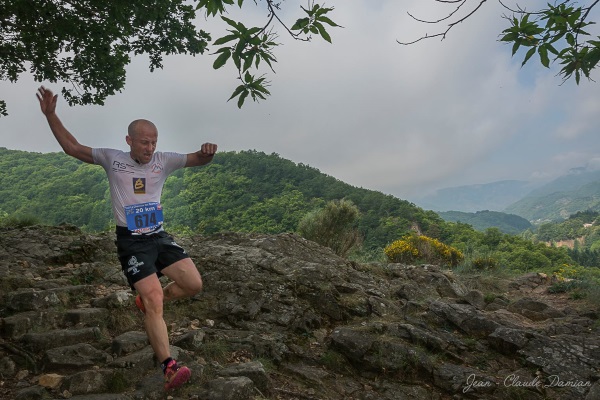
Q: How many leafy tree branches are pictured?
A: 3